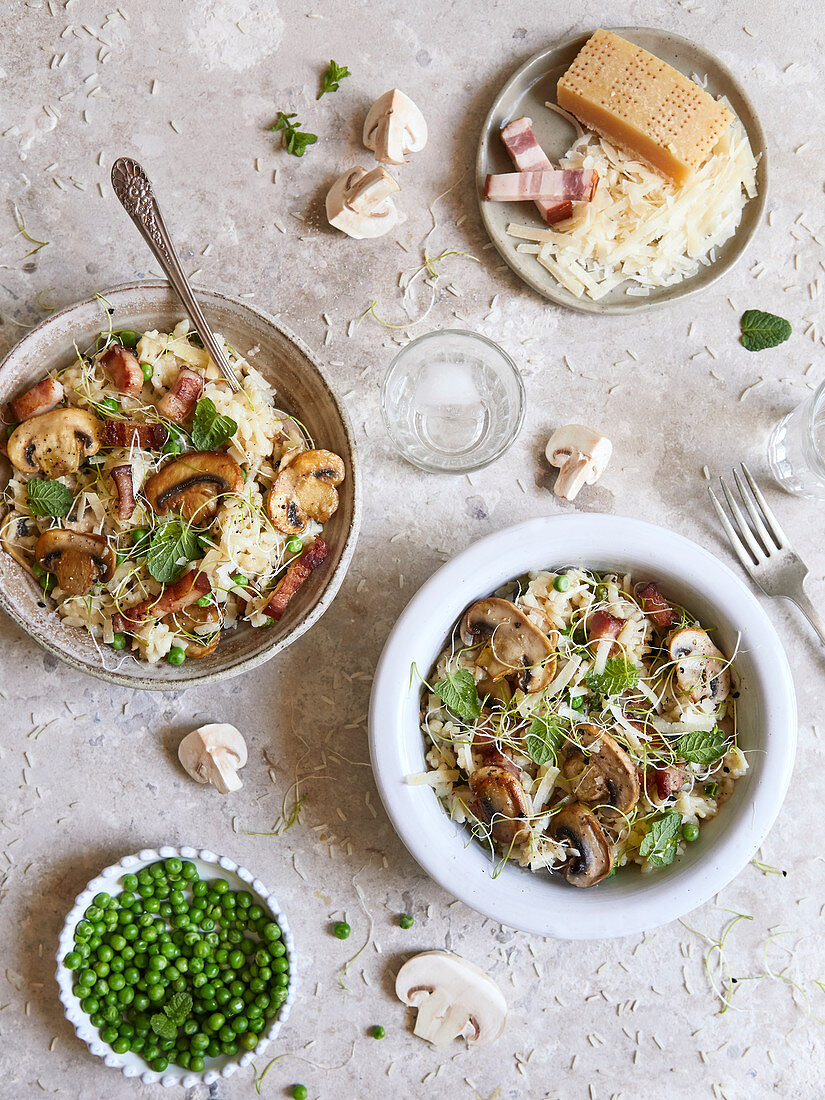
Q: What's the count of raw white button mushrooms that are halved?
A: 1